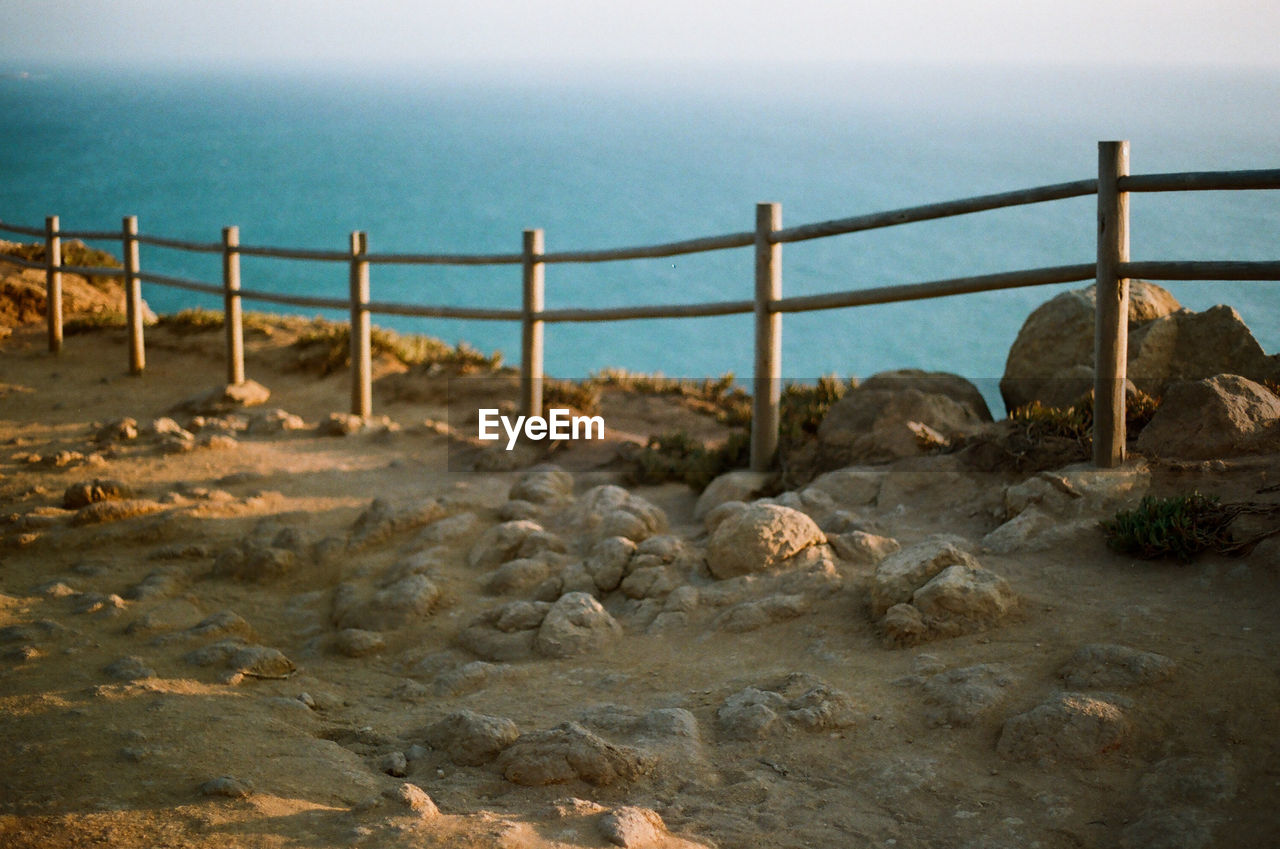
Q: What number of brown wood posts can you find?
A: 7